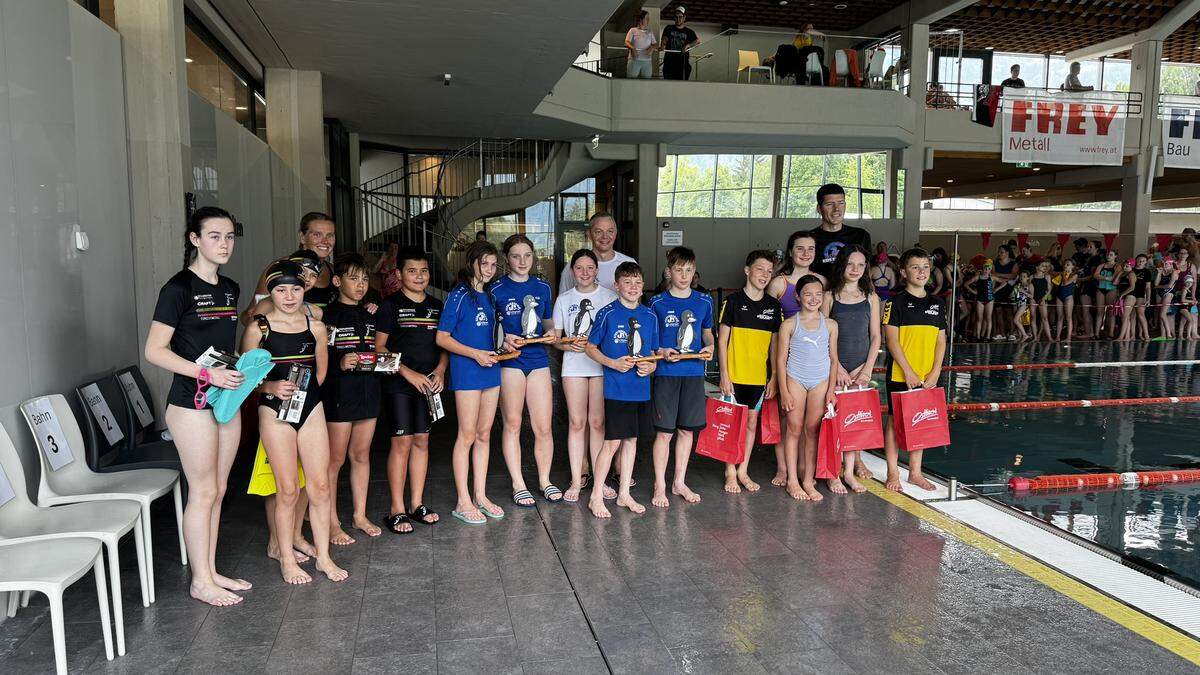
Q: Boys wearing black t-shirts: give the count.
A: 2